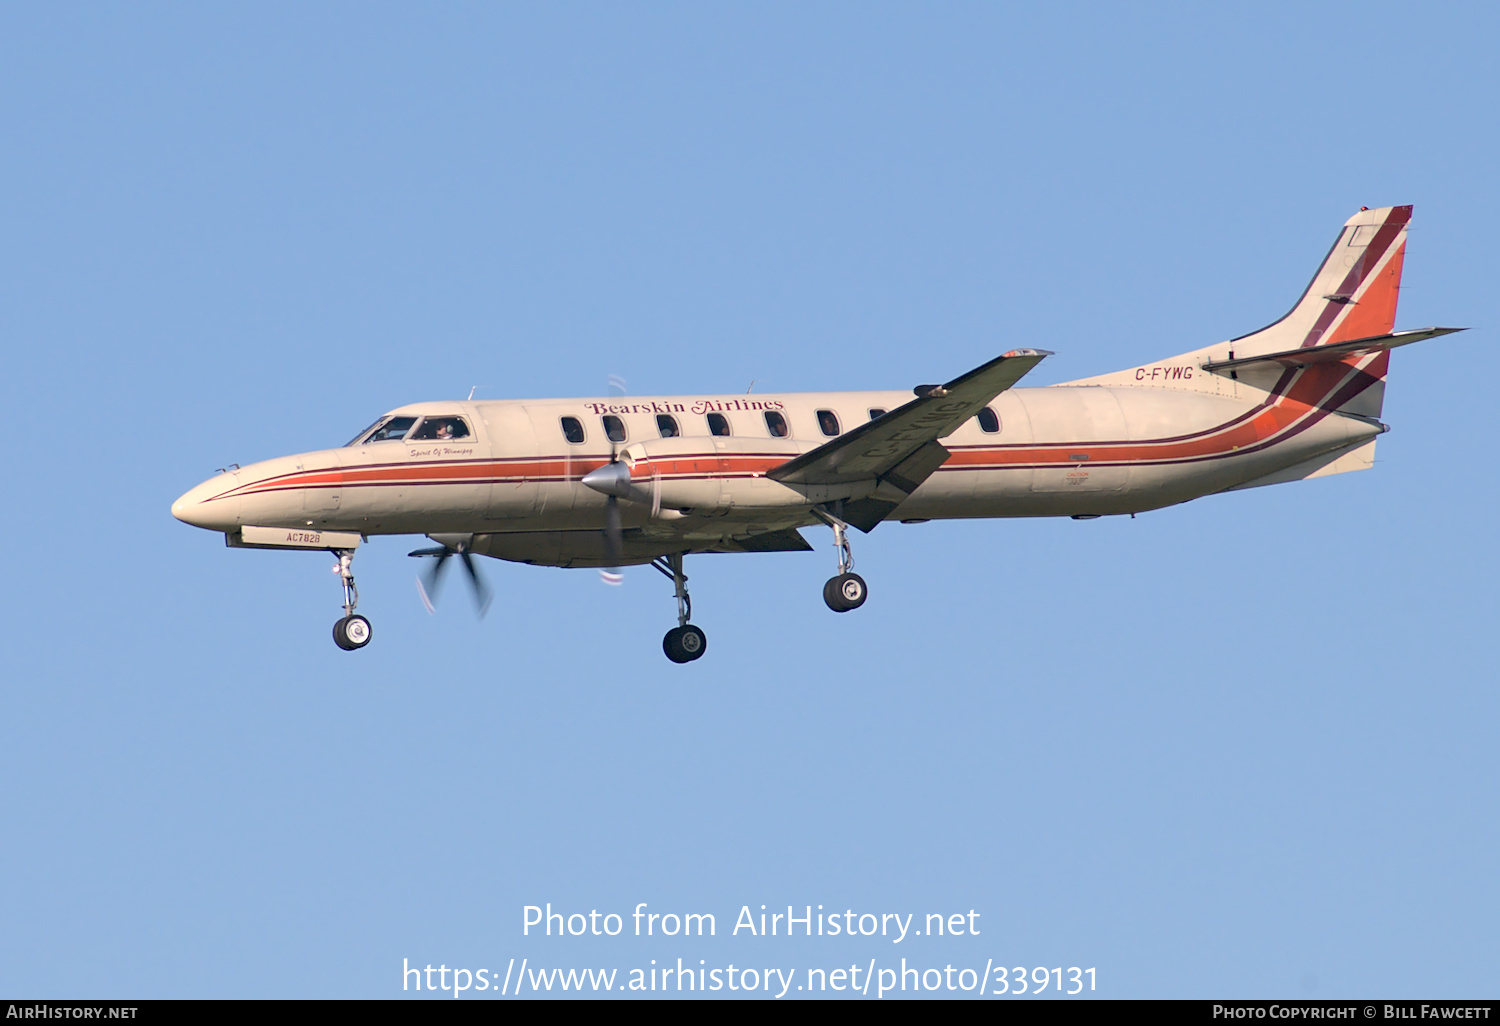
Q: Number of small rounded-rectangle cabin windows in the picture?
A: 8